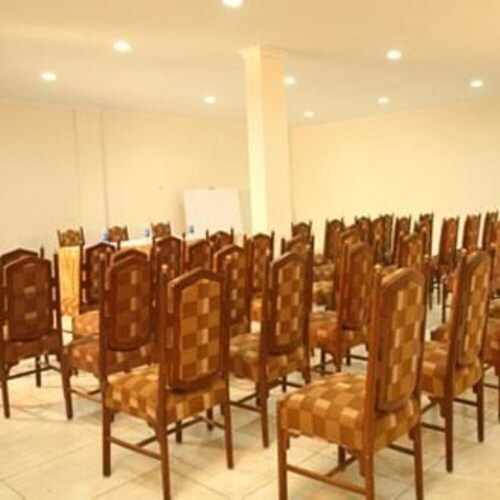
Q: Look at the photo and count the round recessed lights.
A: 9